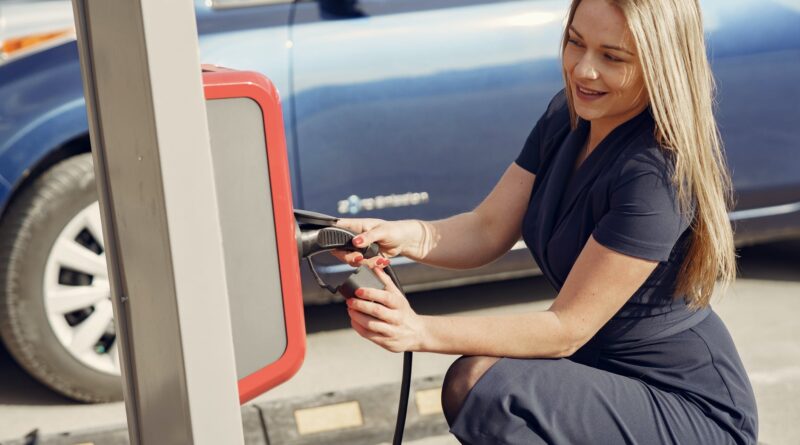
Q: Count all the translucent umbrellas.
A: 0